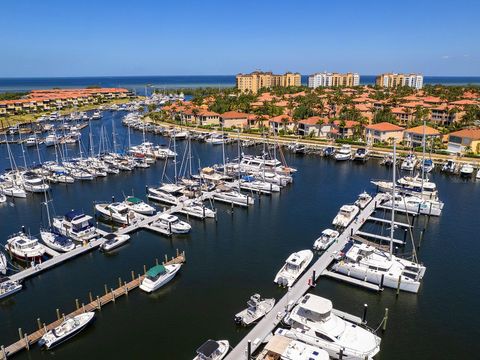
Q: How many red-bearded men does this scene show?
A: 0